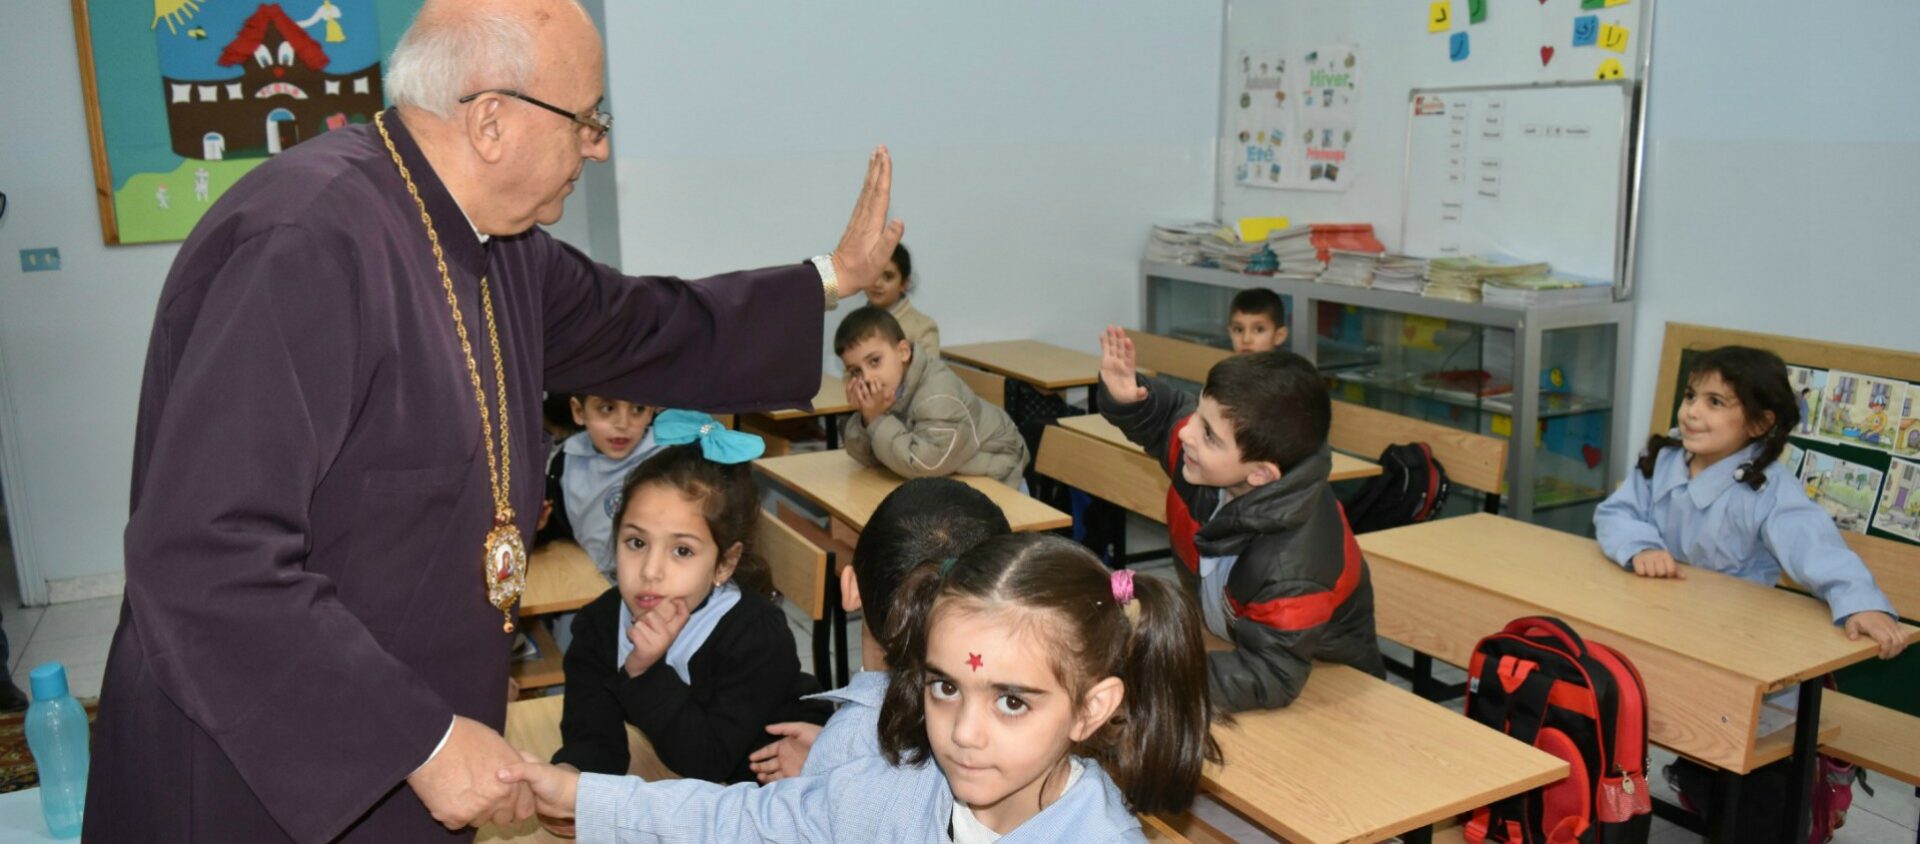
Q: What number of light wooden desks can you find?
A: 8